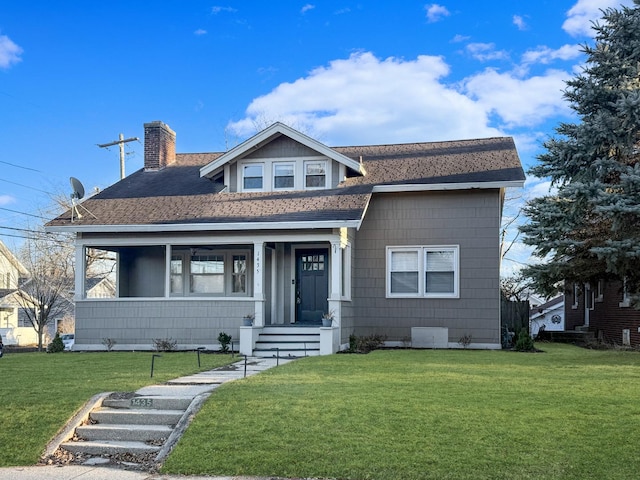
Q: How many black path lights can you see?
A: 6